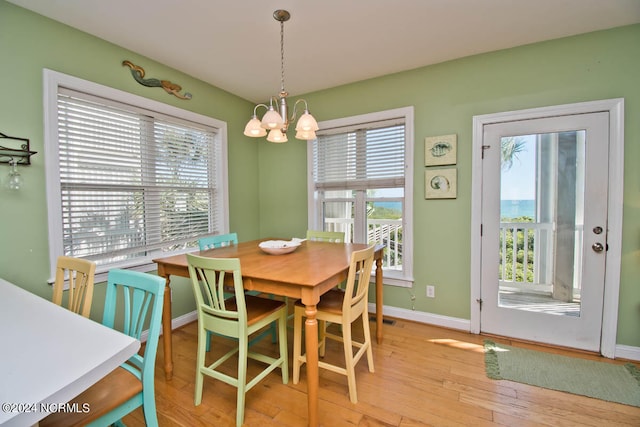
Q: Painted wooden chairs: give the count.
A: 6